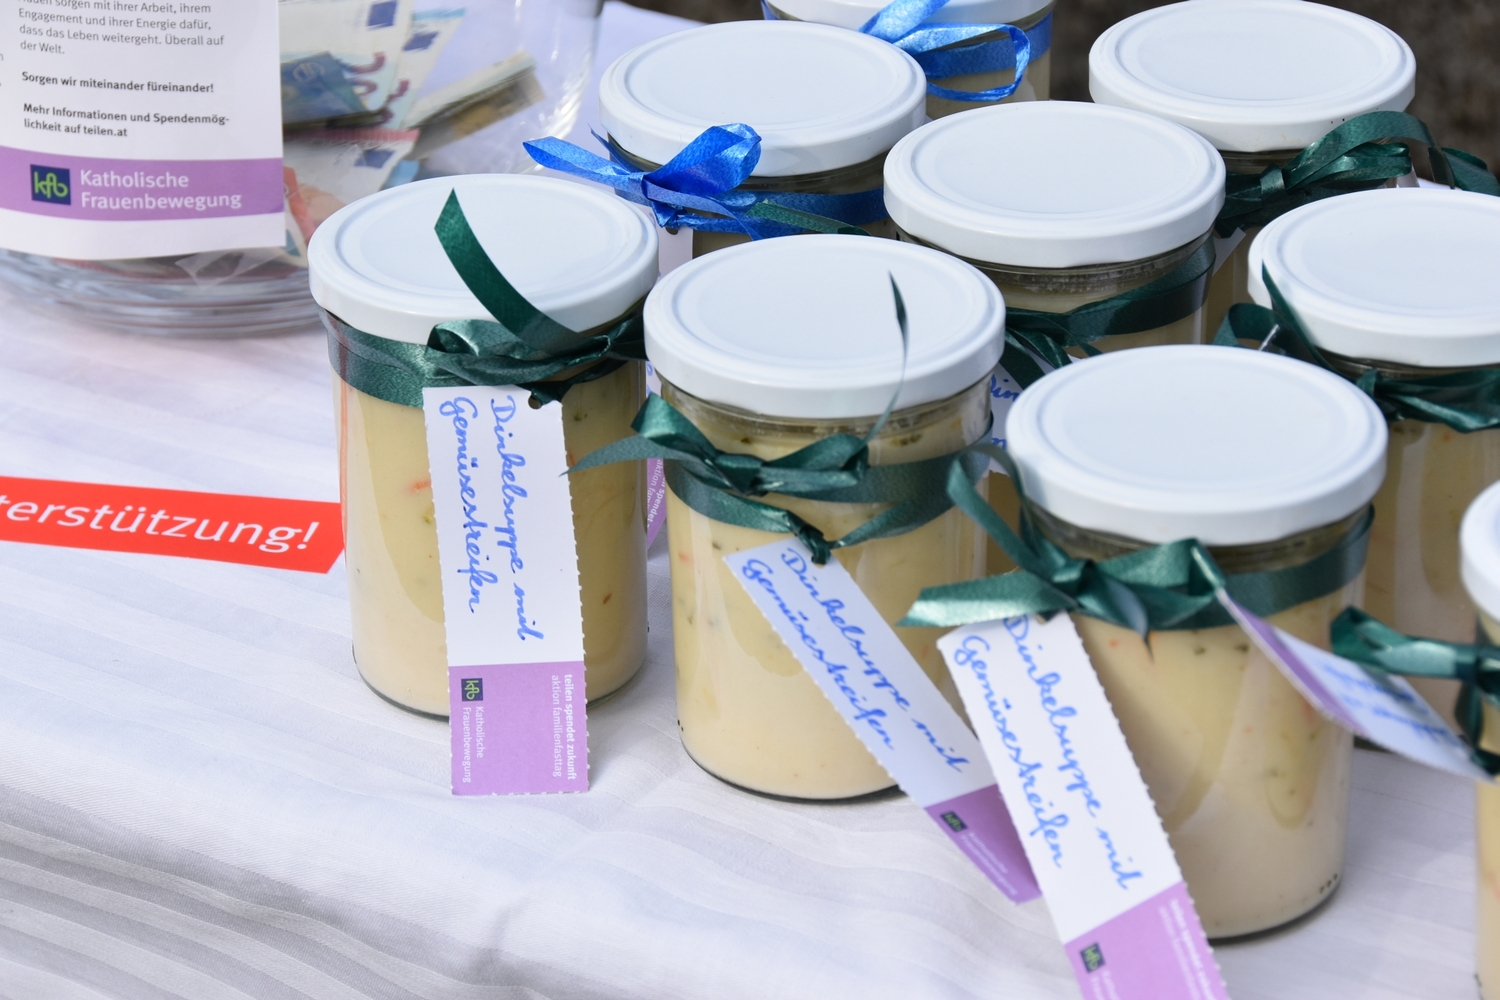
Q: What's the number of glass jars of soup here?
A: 9